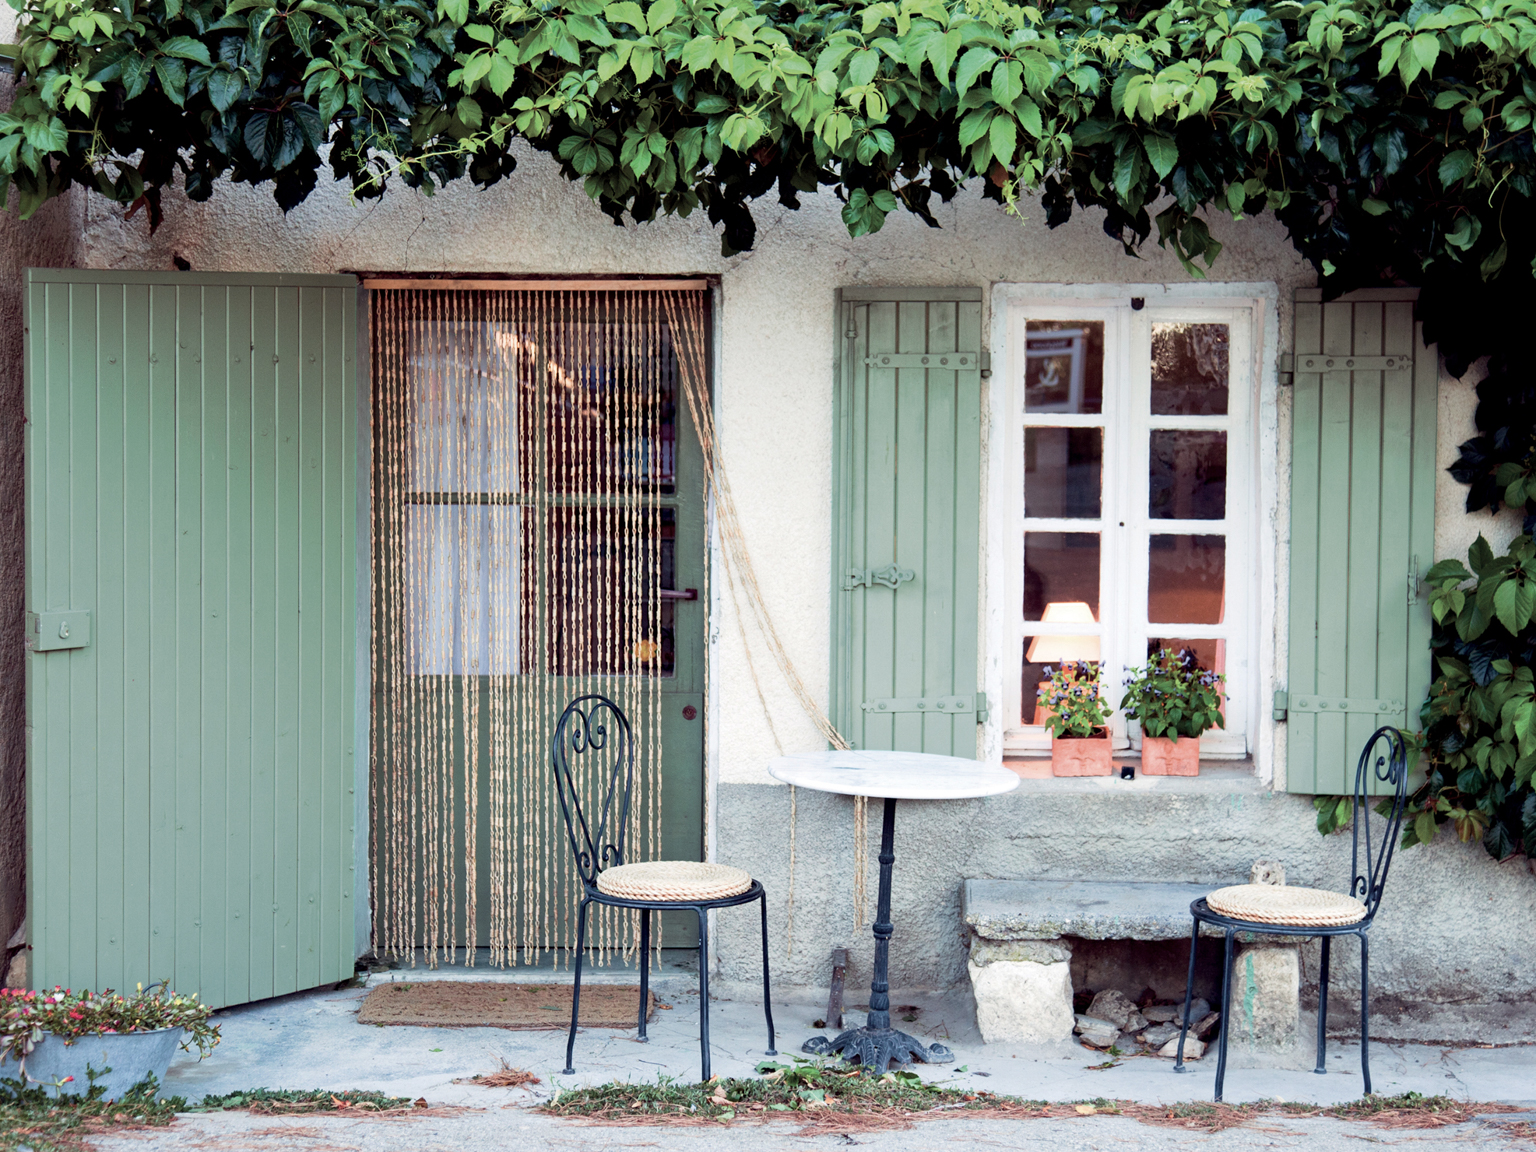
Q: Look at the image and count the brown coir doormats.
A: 1